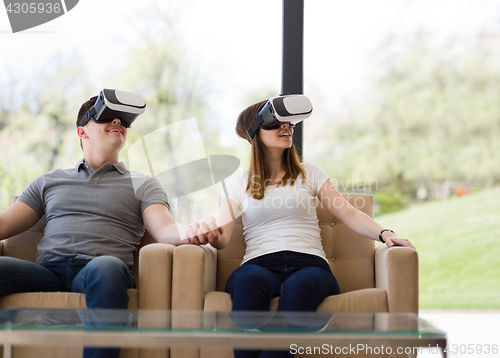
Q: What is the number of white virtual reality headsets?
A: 2